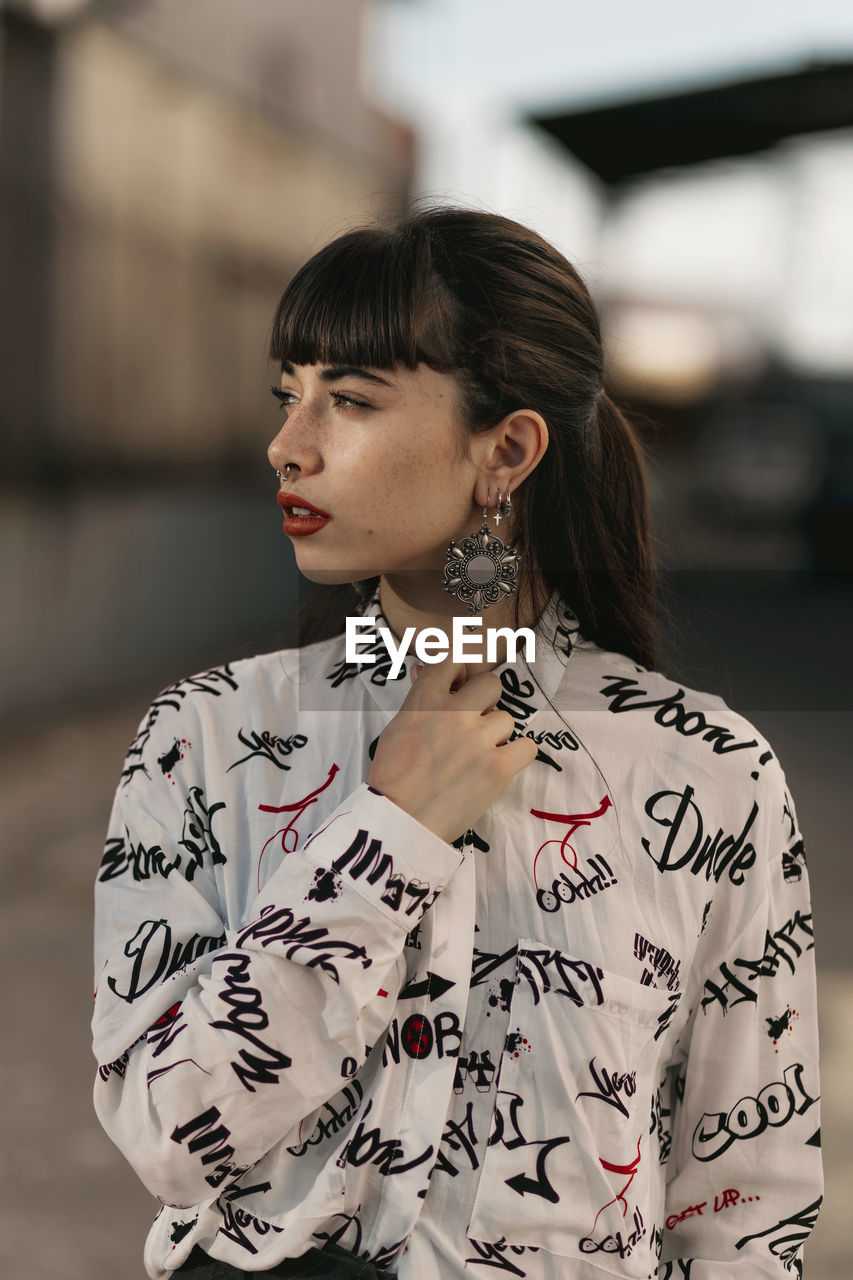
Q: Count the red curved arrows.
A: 3